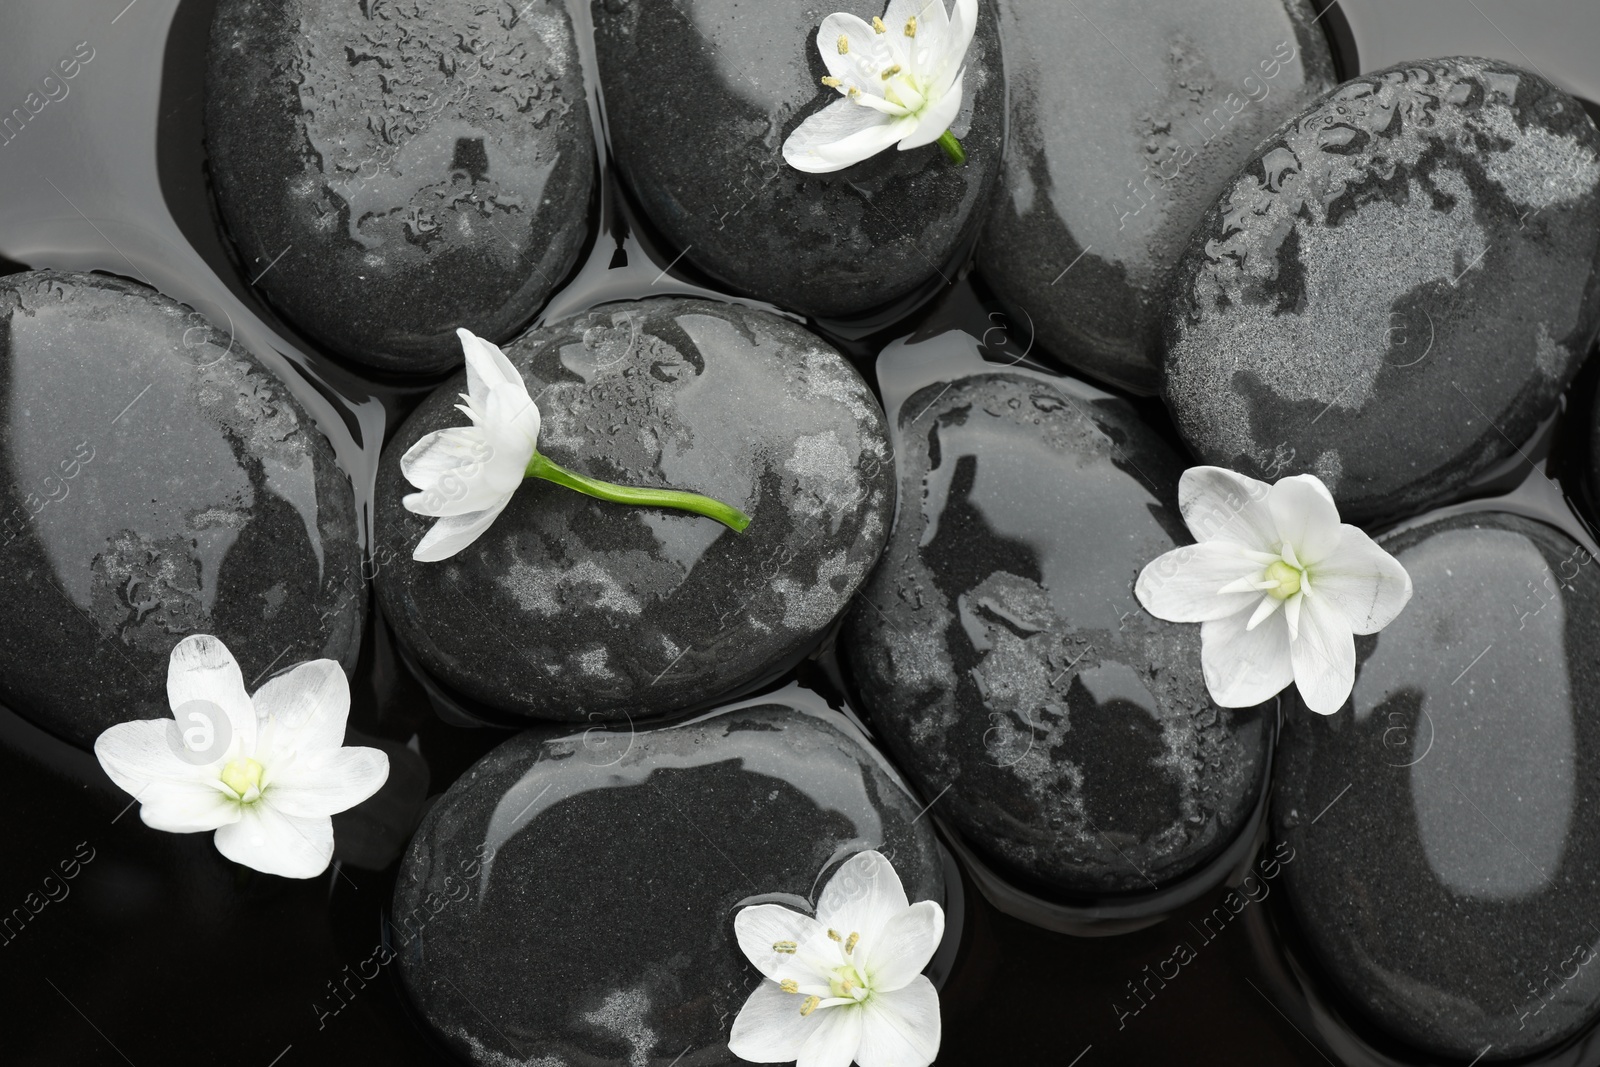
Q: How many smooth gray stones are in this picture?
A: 9